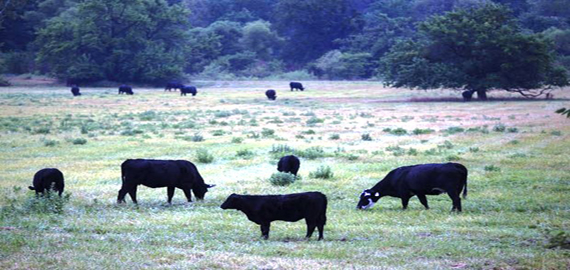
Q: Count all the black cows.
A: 12